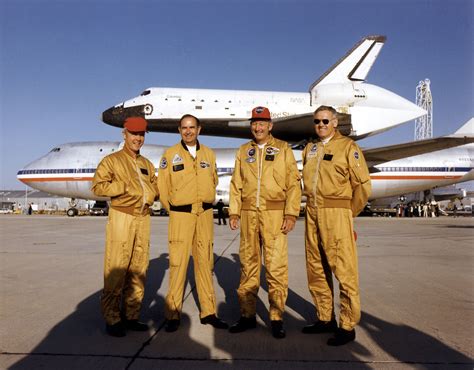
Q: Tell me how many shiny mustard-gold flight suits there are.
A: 4